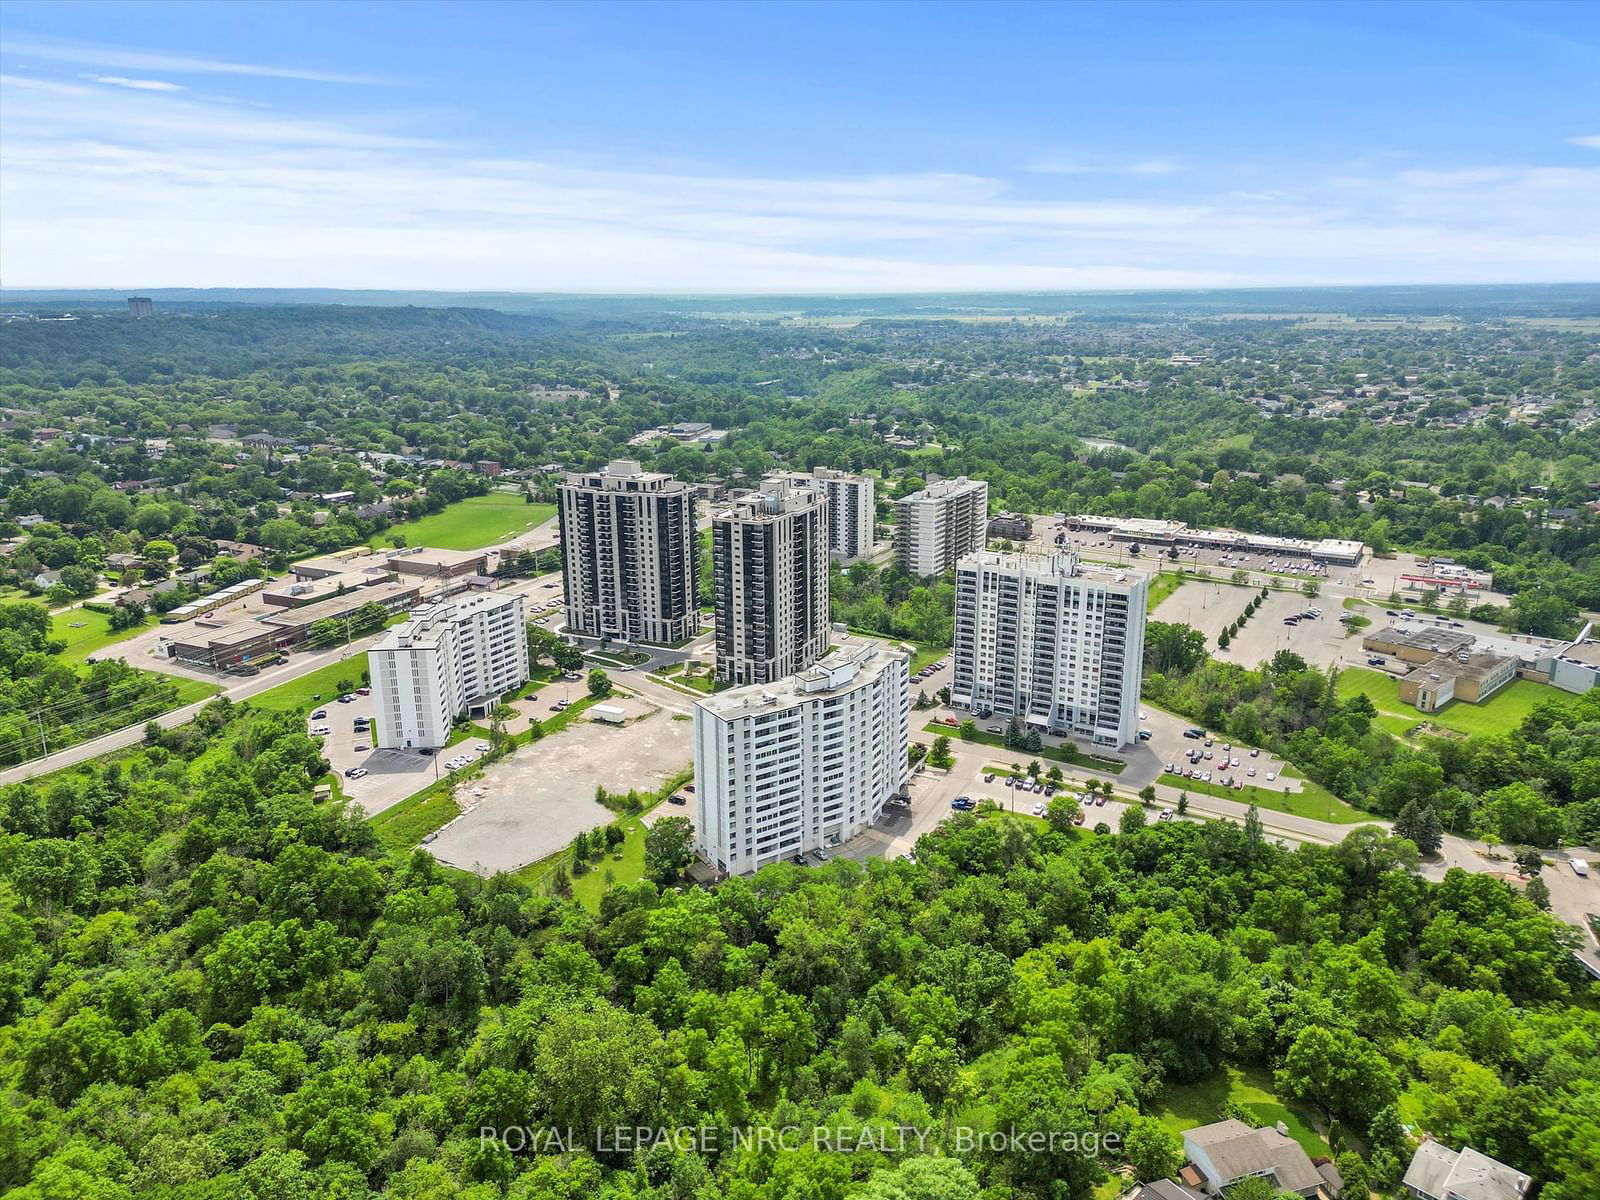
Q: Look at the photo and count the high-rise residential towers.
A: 7